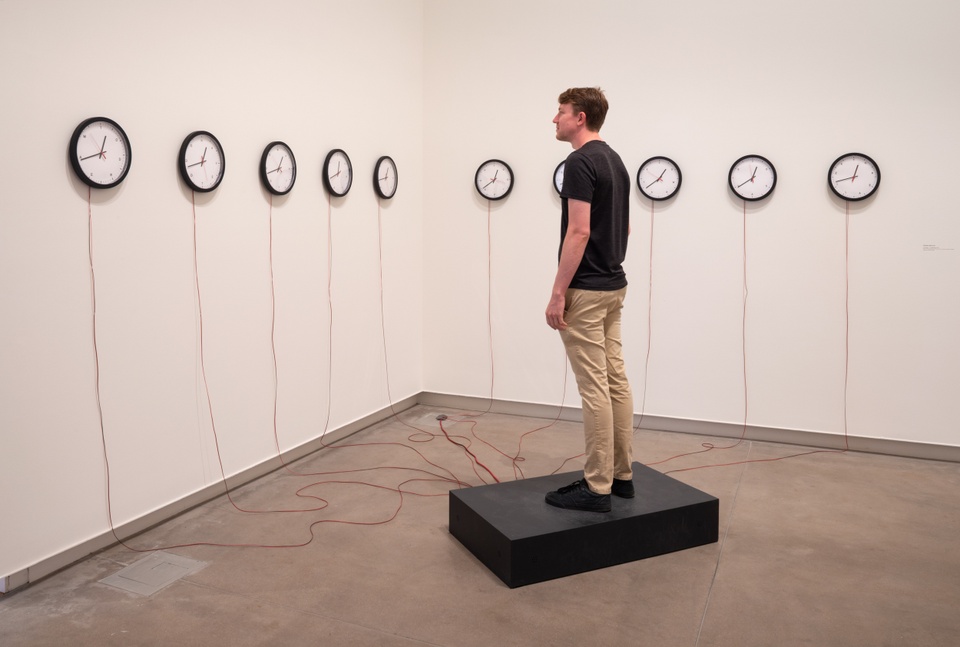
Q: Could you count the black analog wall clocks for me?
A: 10